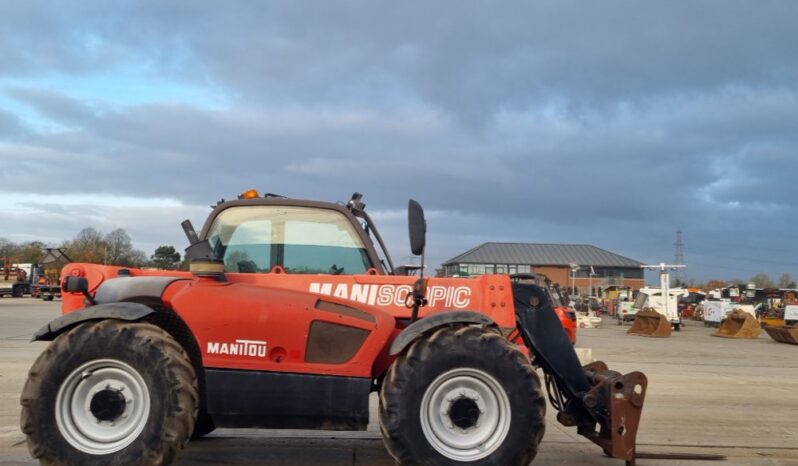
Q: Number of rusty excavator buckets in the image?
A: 3